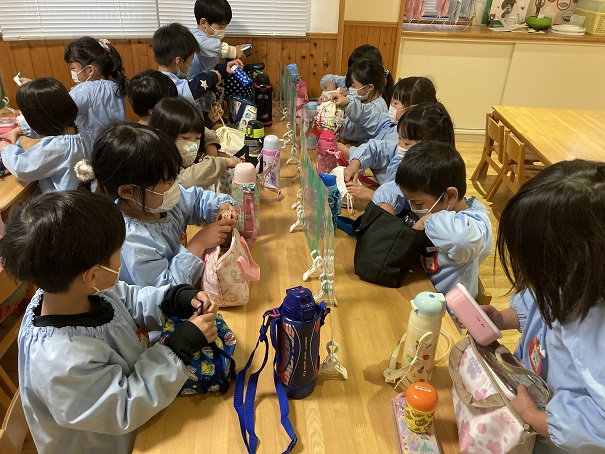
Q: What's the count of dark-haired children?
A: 14